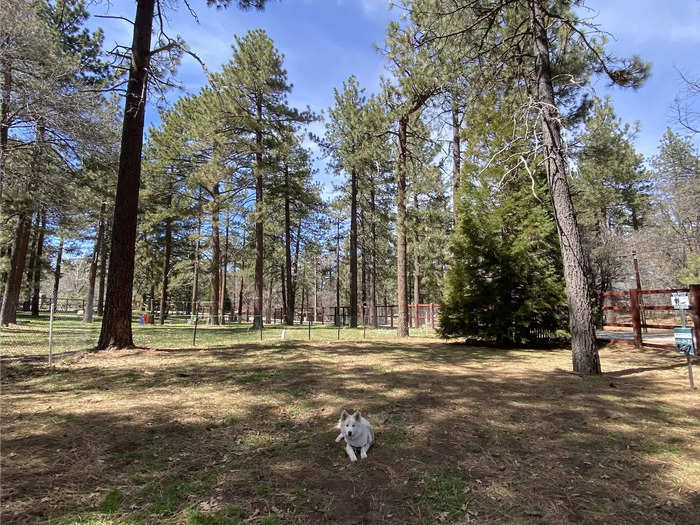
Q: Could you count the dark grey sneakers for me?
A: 0